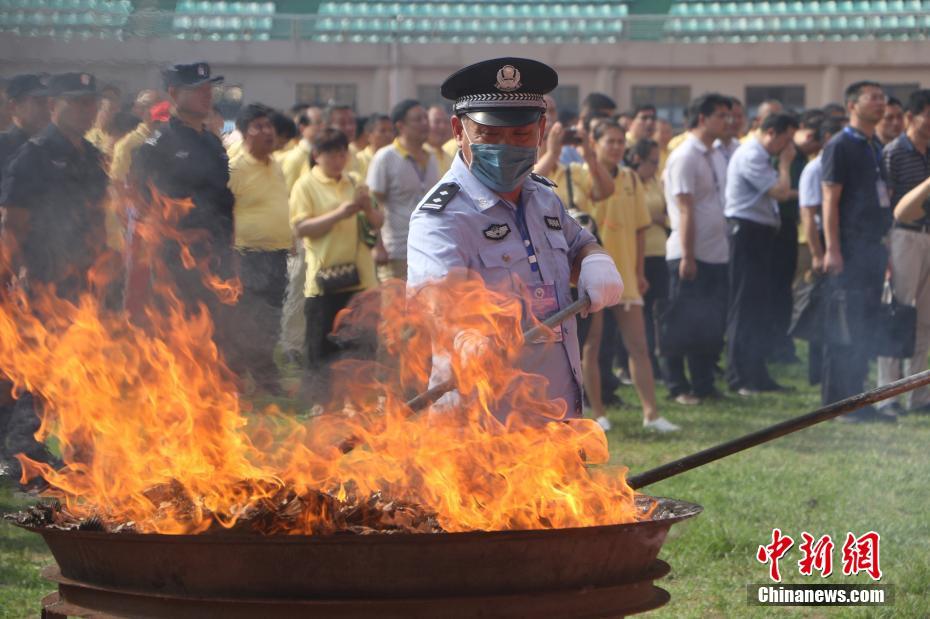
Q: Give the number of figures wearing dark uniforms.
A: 3